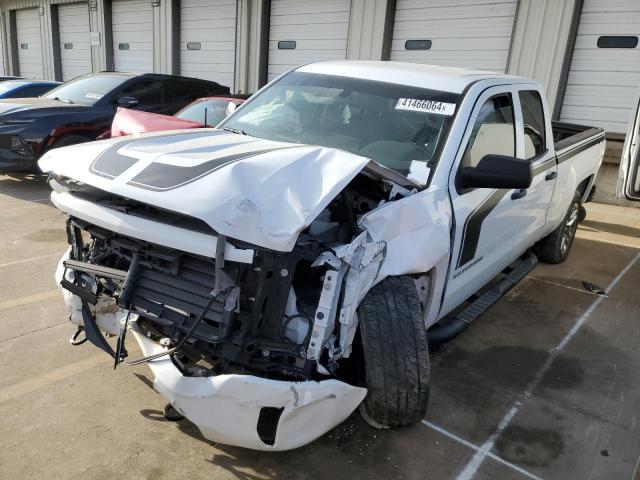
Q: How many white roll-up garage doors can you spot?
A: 7